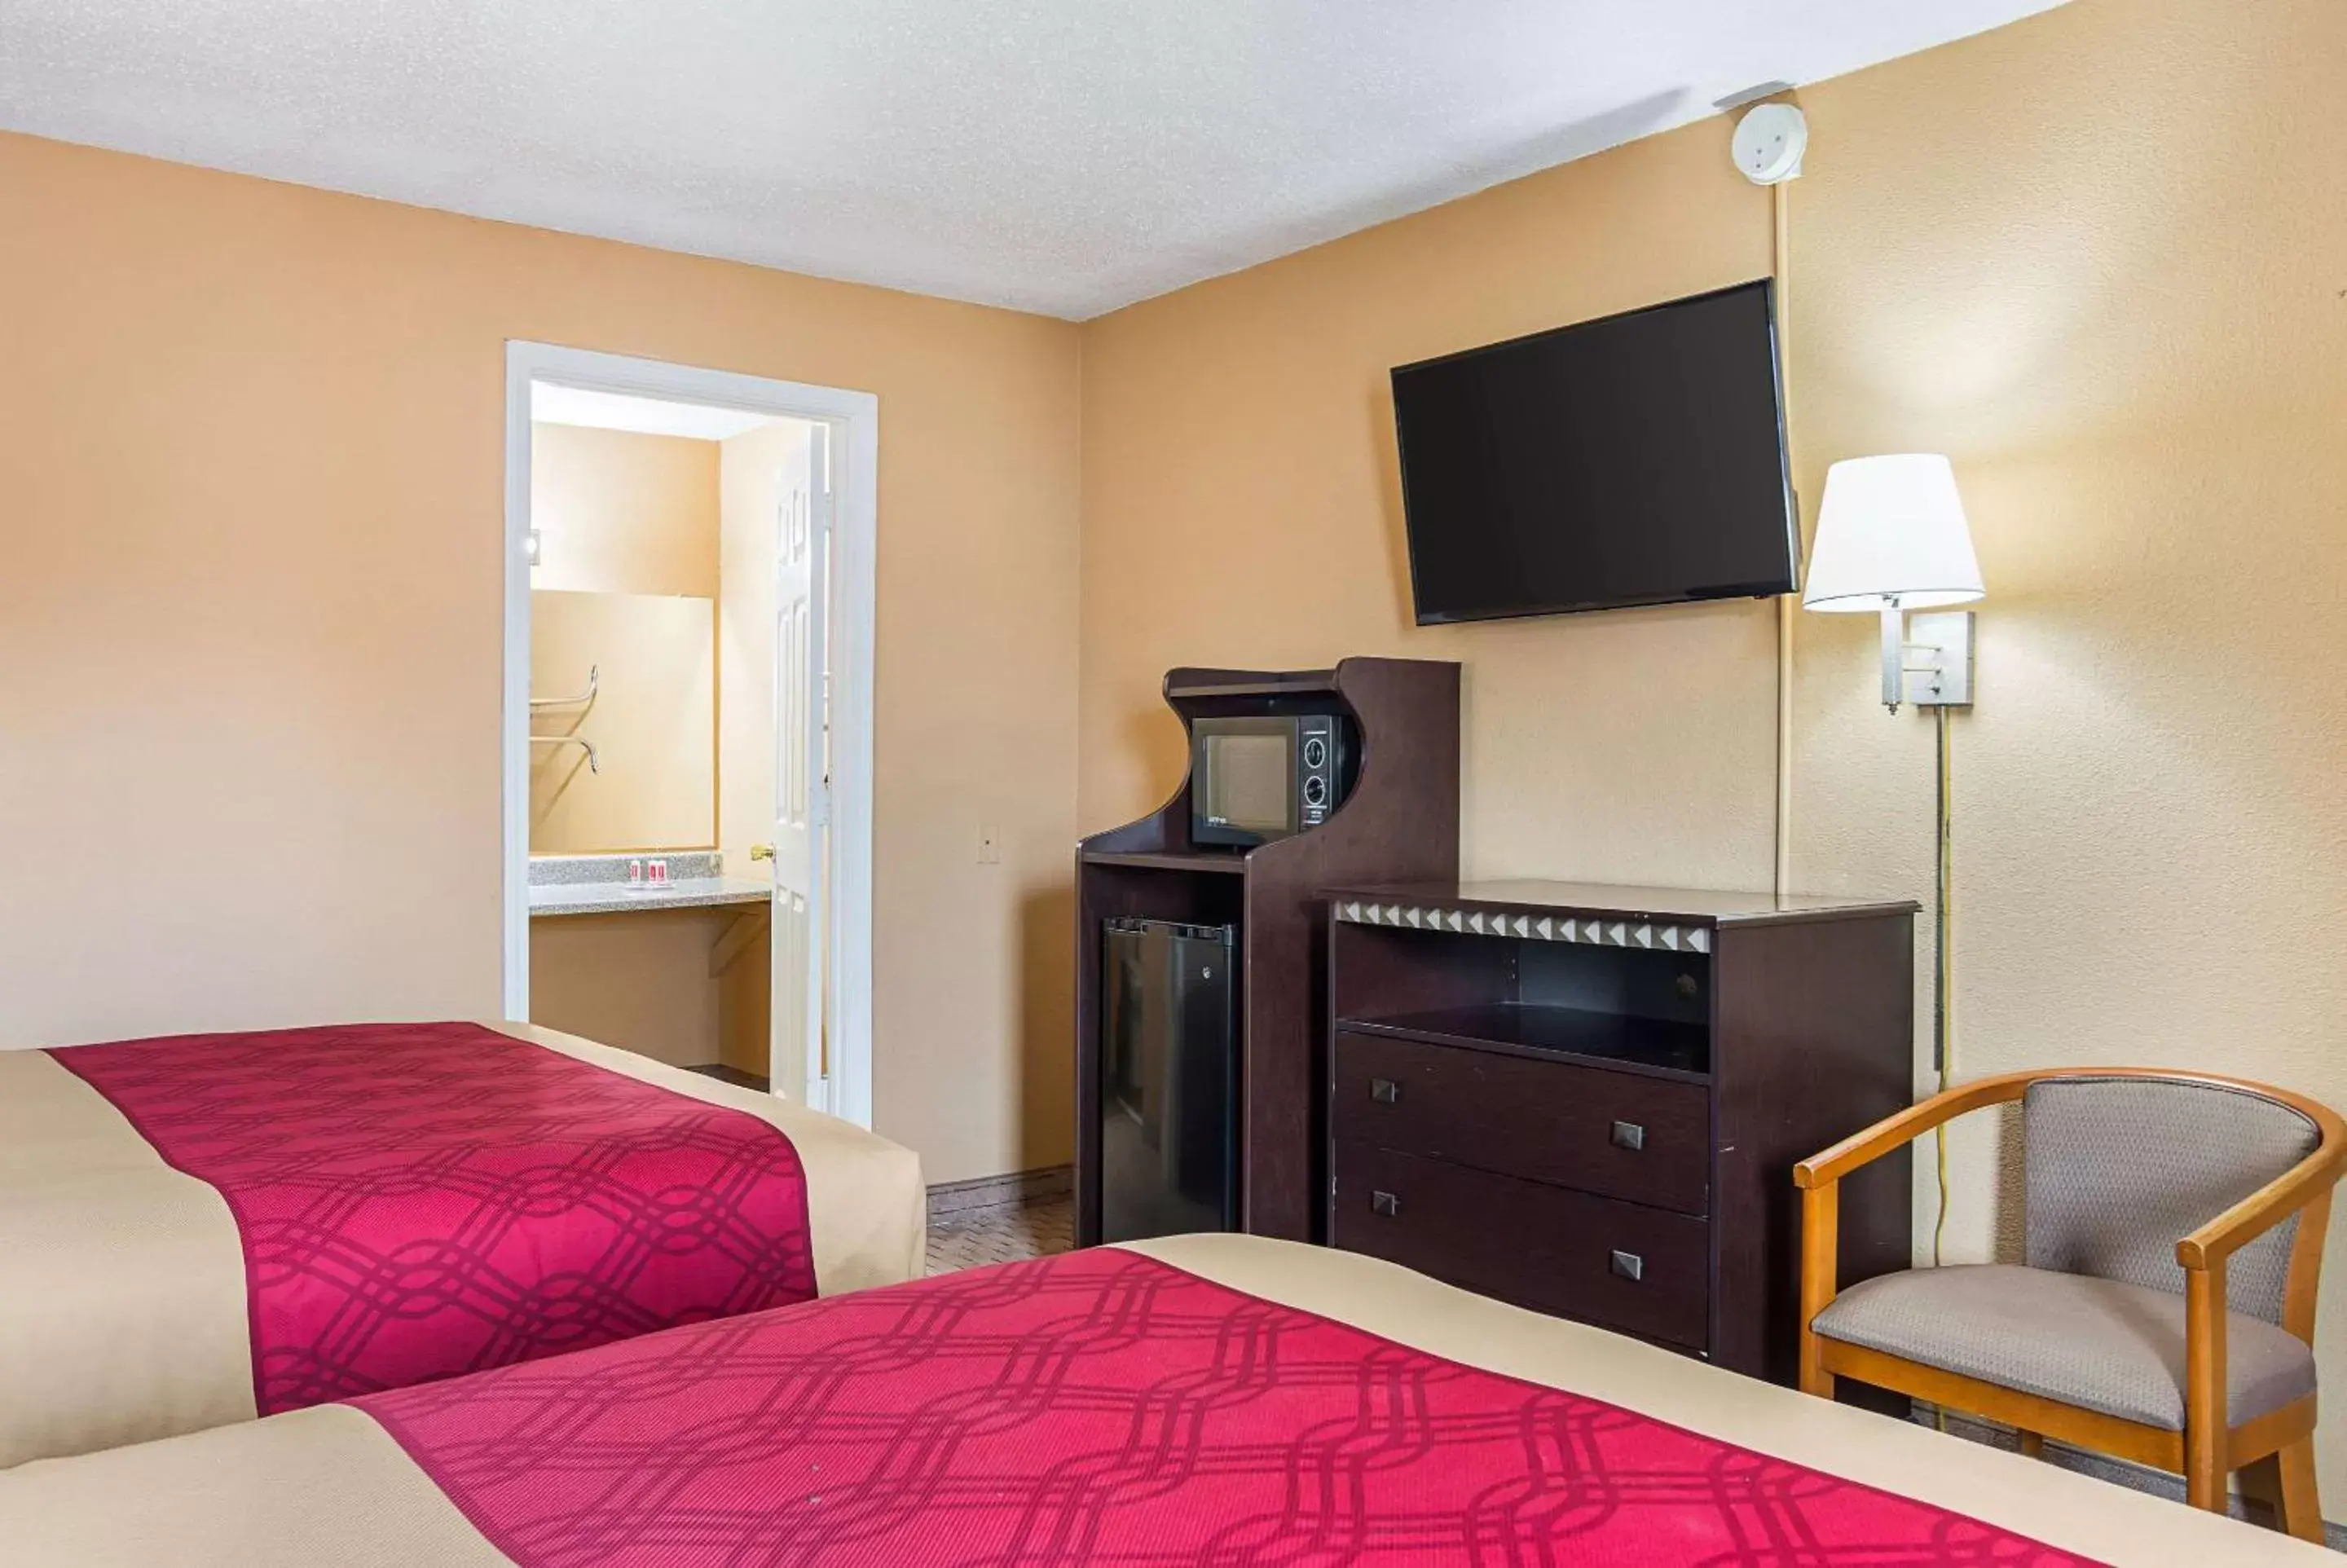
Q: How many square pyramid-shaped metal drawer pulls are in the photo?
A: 4